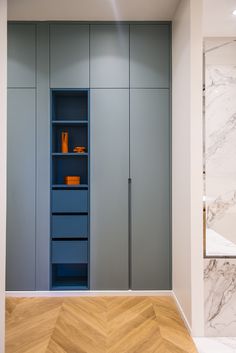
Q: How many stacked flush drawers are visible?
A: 3